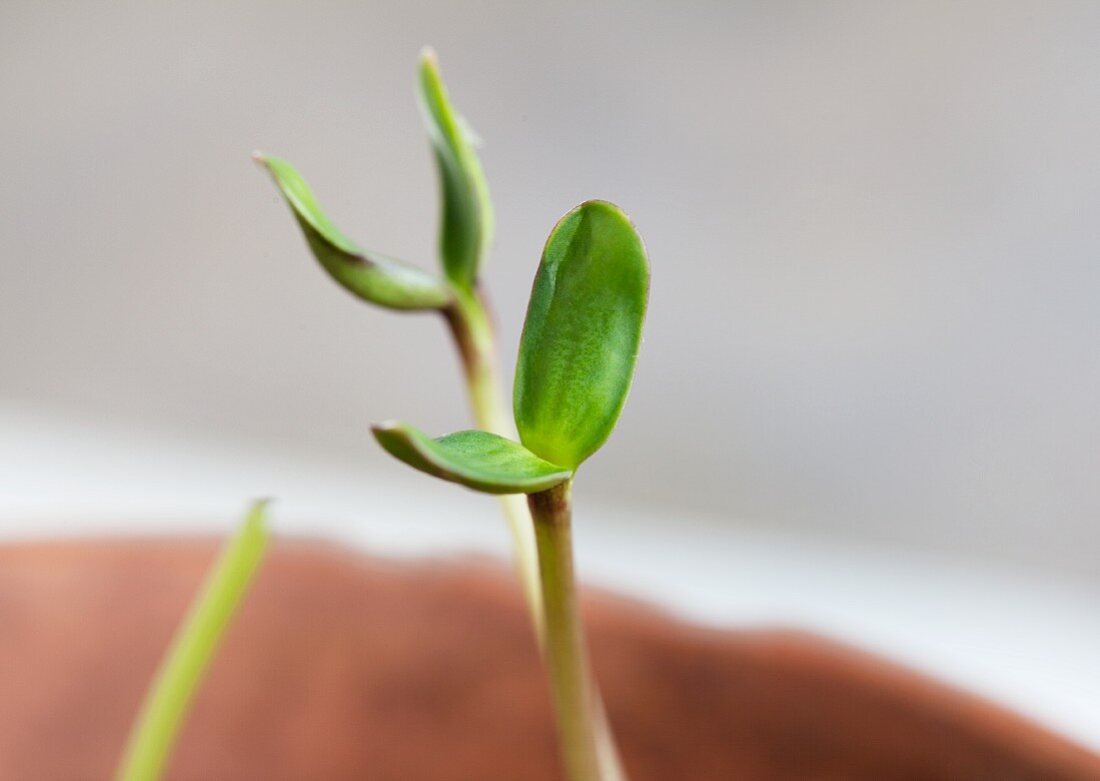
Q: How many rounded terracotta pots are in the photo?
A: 1